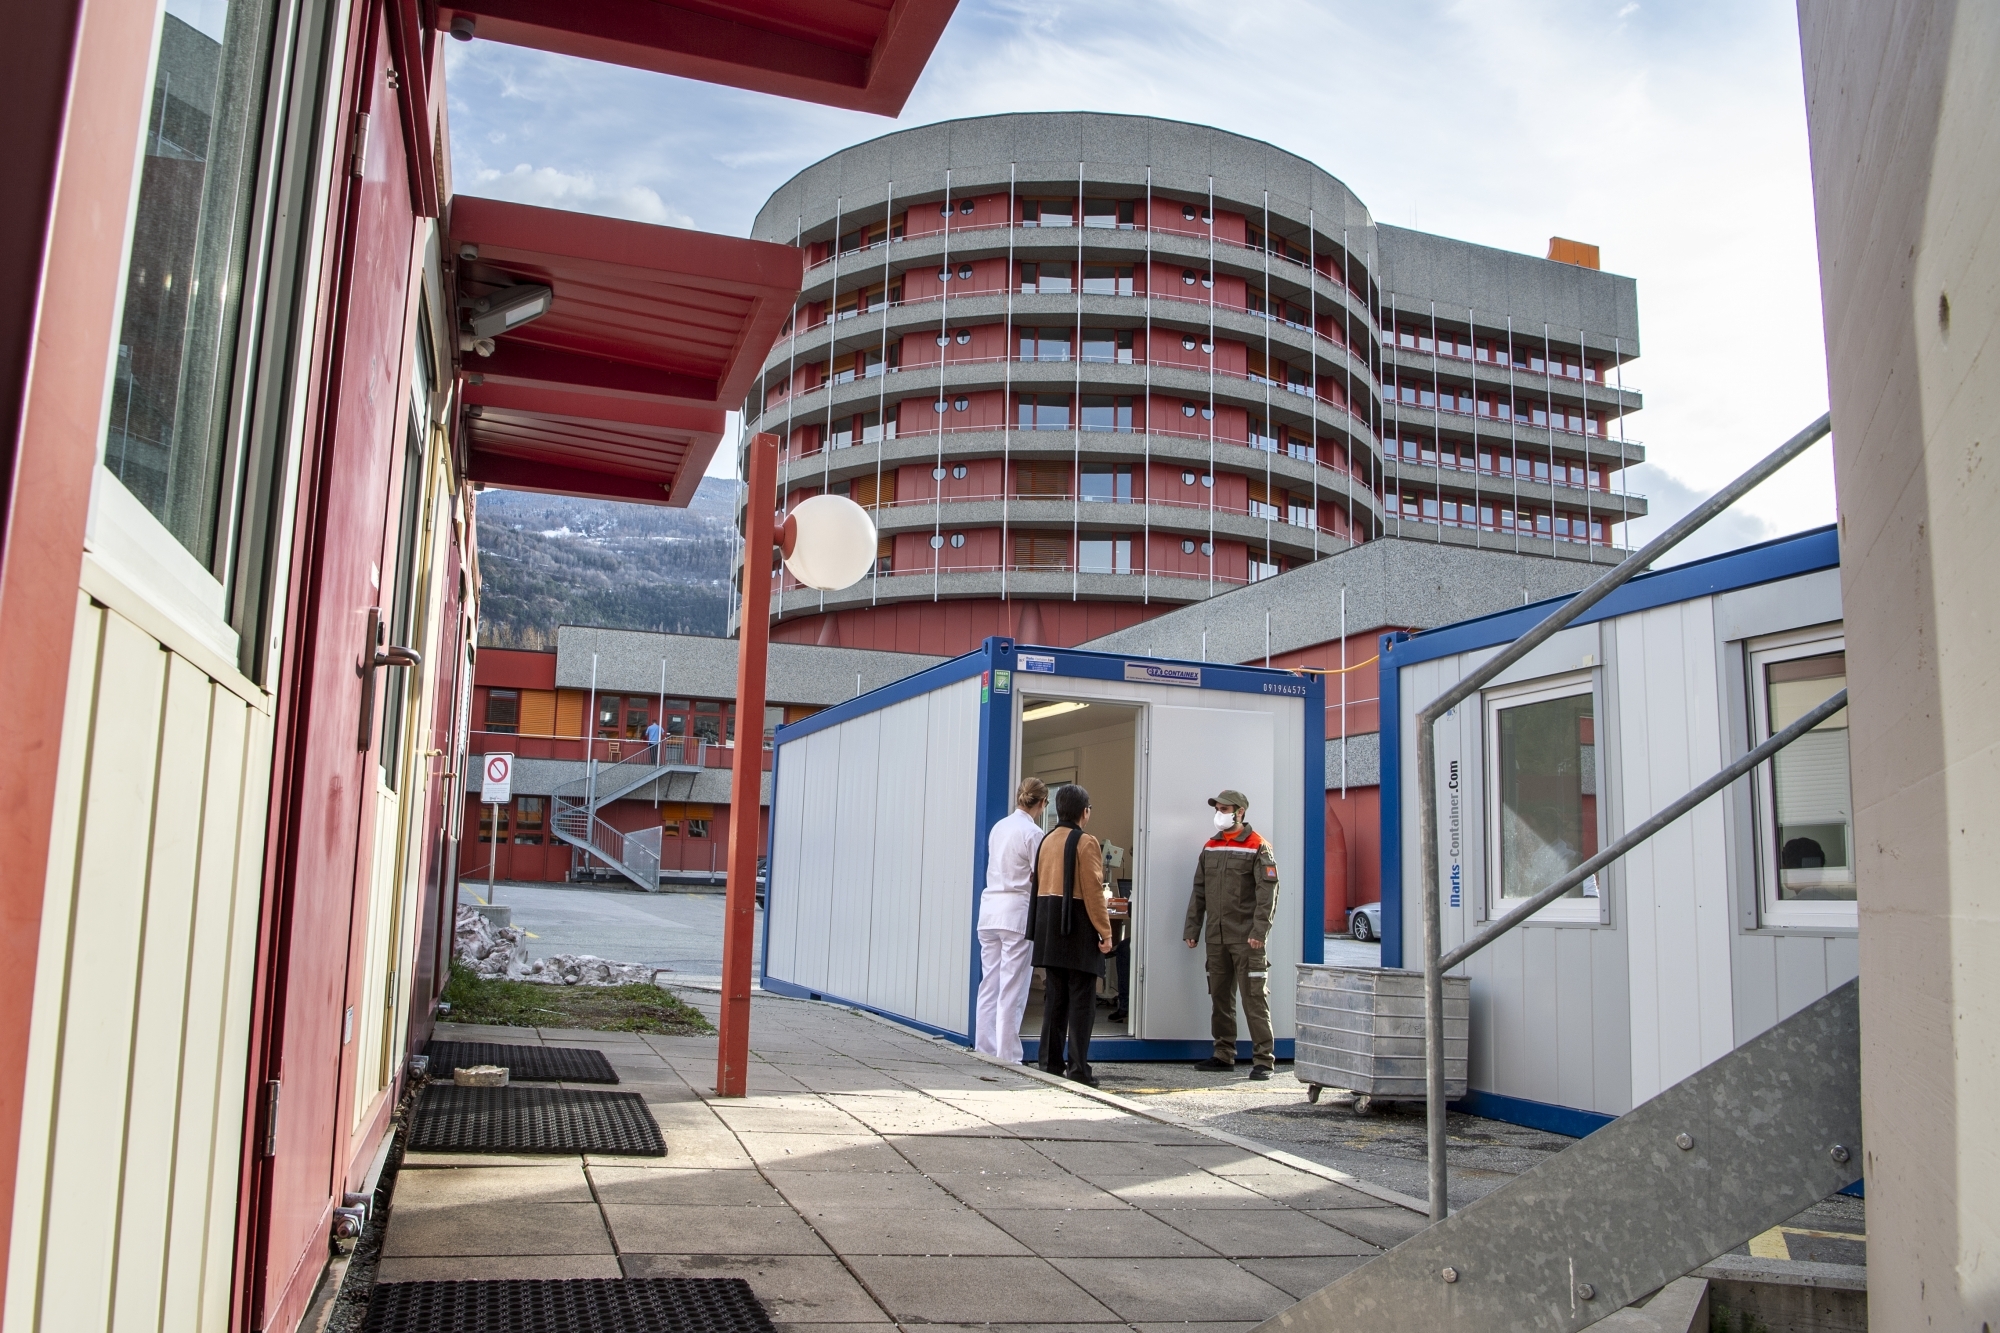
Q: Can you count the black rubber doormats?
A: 3